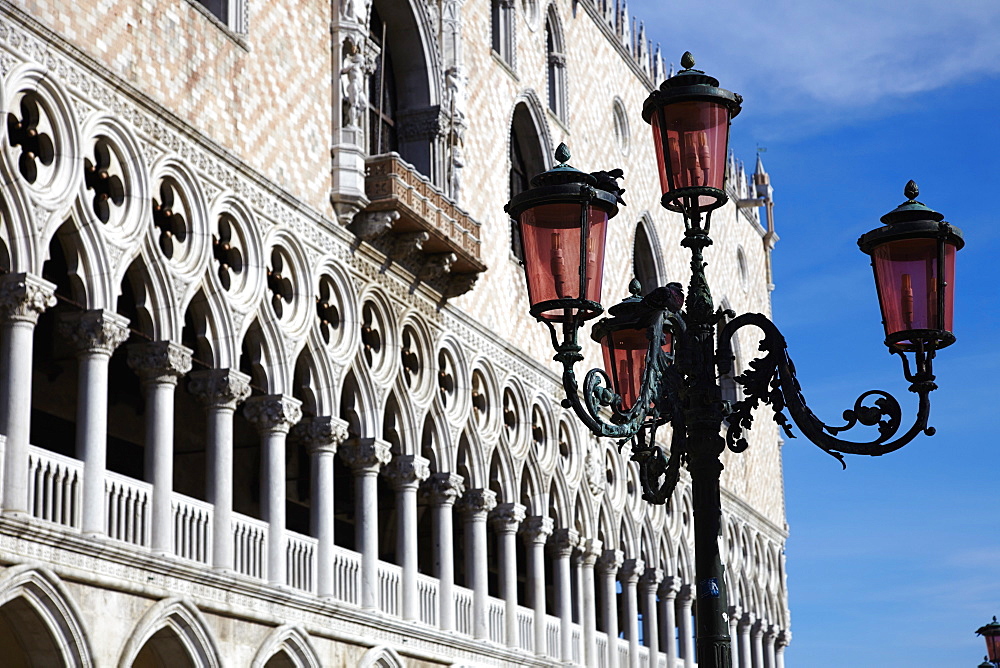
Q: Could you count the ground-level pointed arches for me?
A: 4